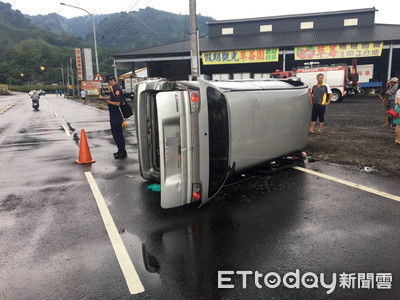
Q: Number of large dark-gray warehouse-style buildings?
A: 1